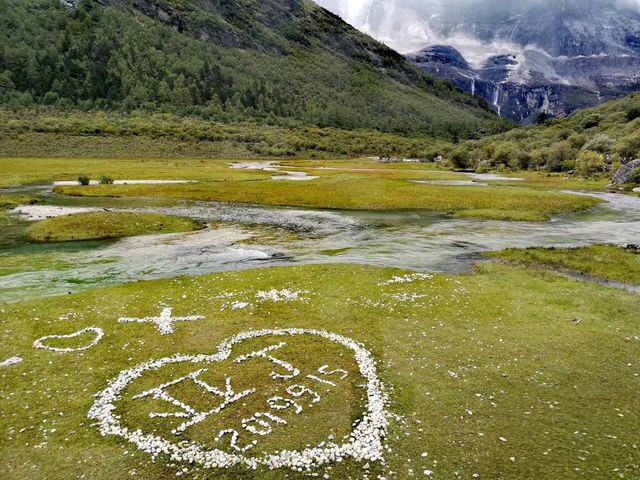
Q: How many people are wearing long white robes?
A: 0